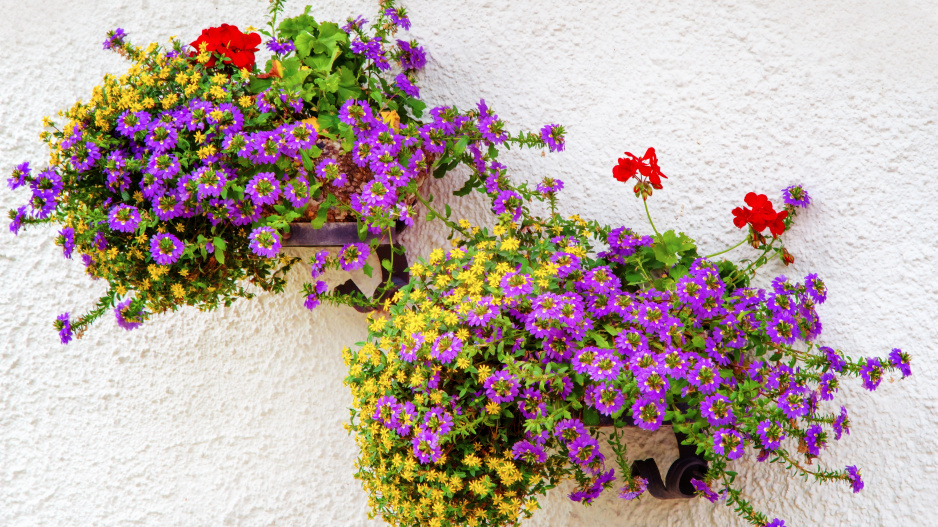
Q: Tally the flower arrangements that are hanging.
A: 2